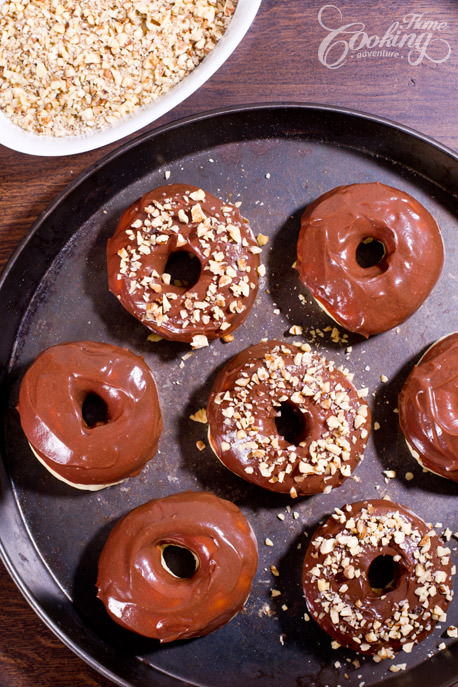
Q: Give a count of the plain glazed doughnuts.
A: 4